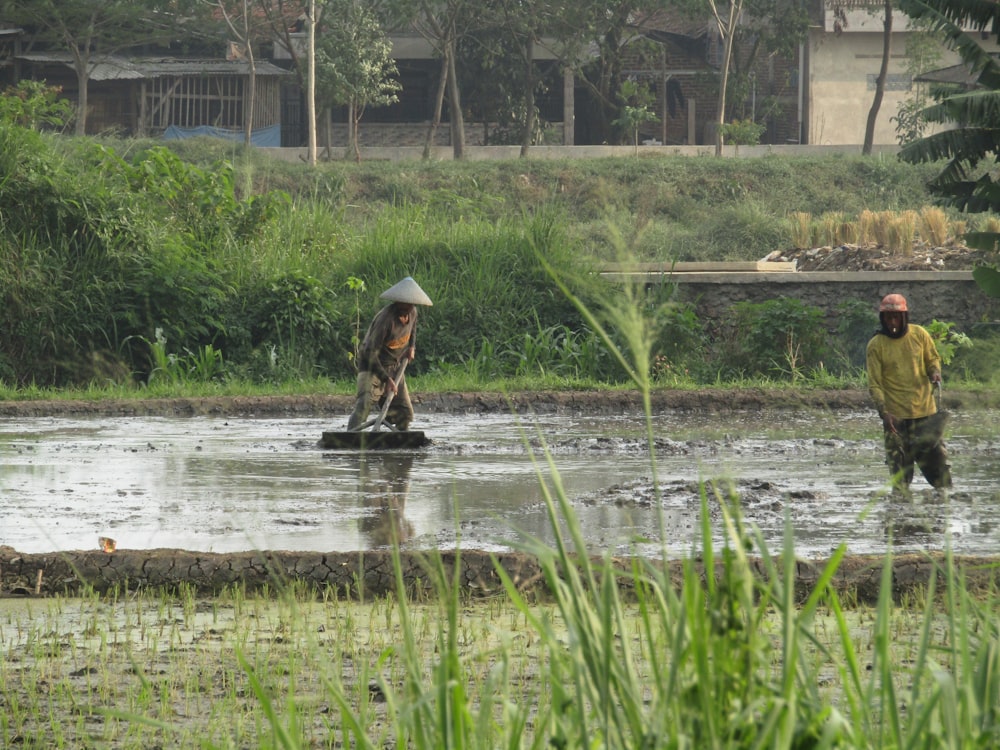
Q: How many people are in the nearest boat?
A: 0